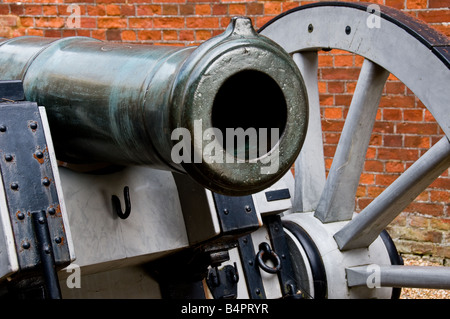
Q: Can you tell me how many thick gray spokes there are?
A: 4